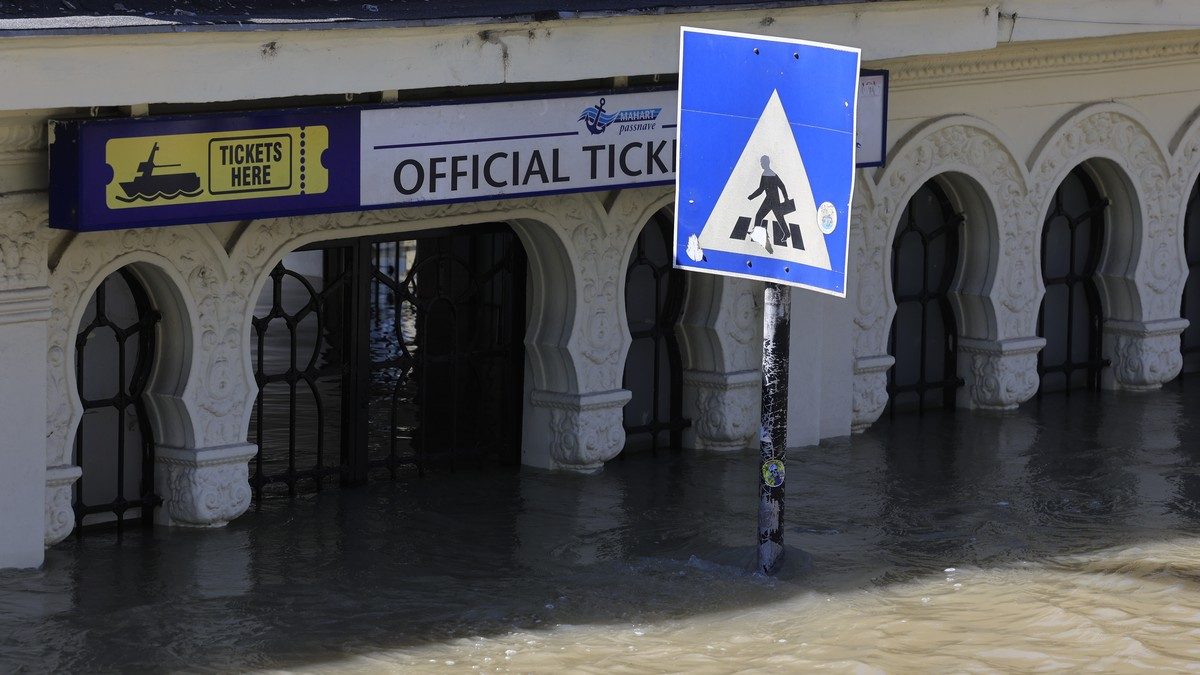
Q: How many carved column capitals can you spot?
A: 7